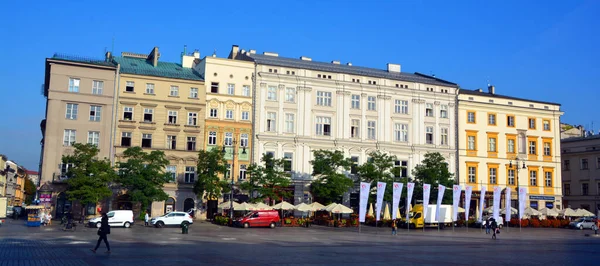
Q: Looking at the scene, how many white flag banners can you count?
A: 12